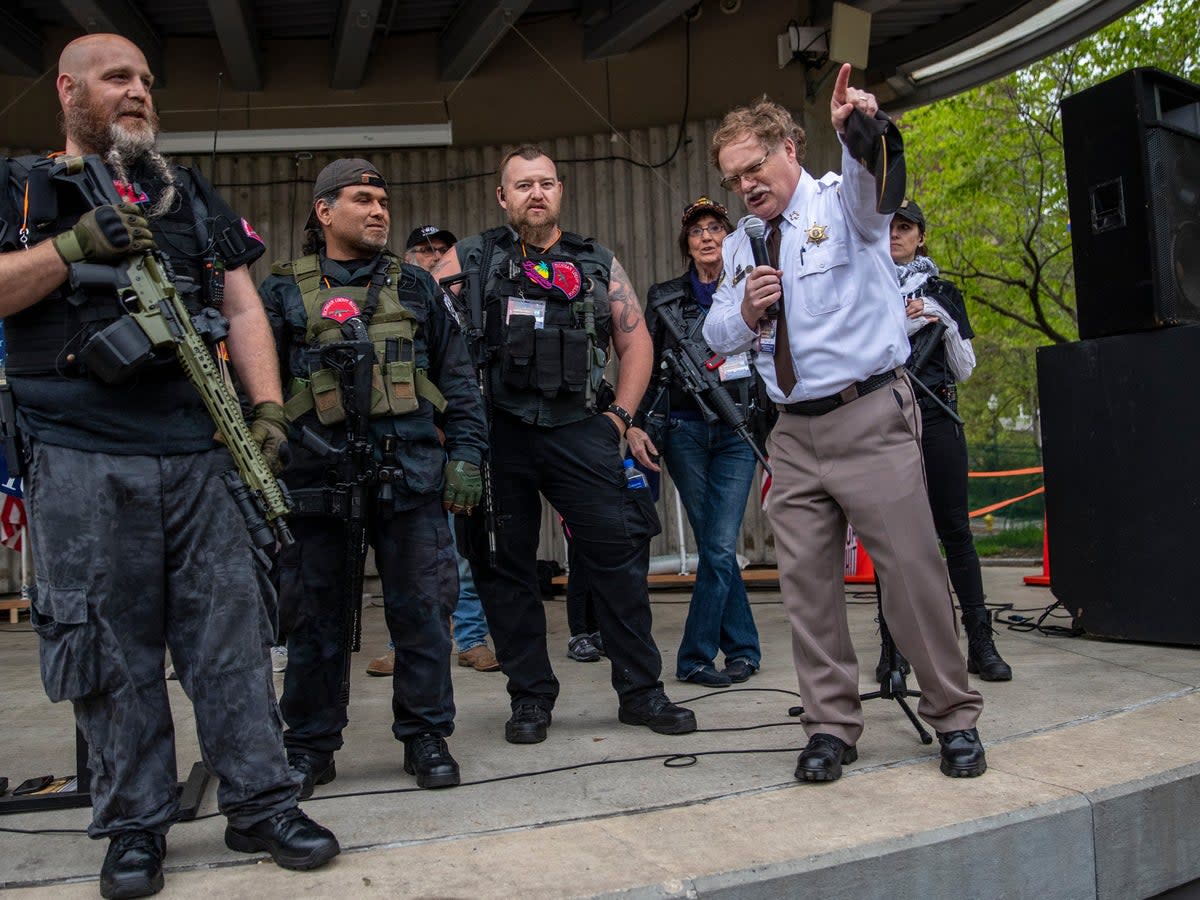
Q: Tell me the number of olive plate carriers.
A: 1